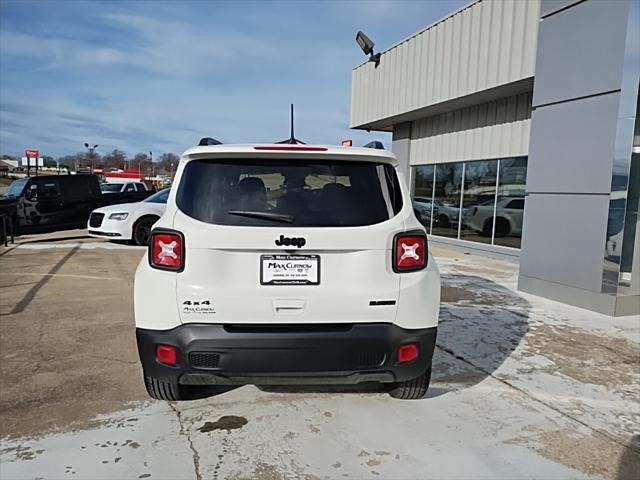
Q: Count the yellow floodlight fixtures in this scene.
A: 0